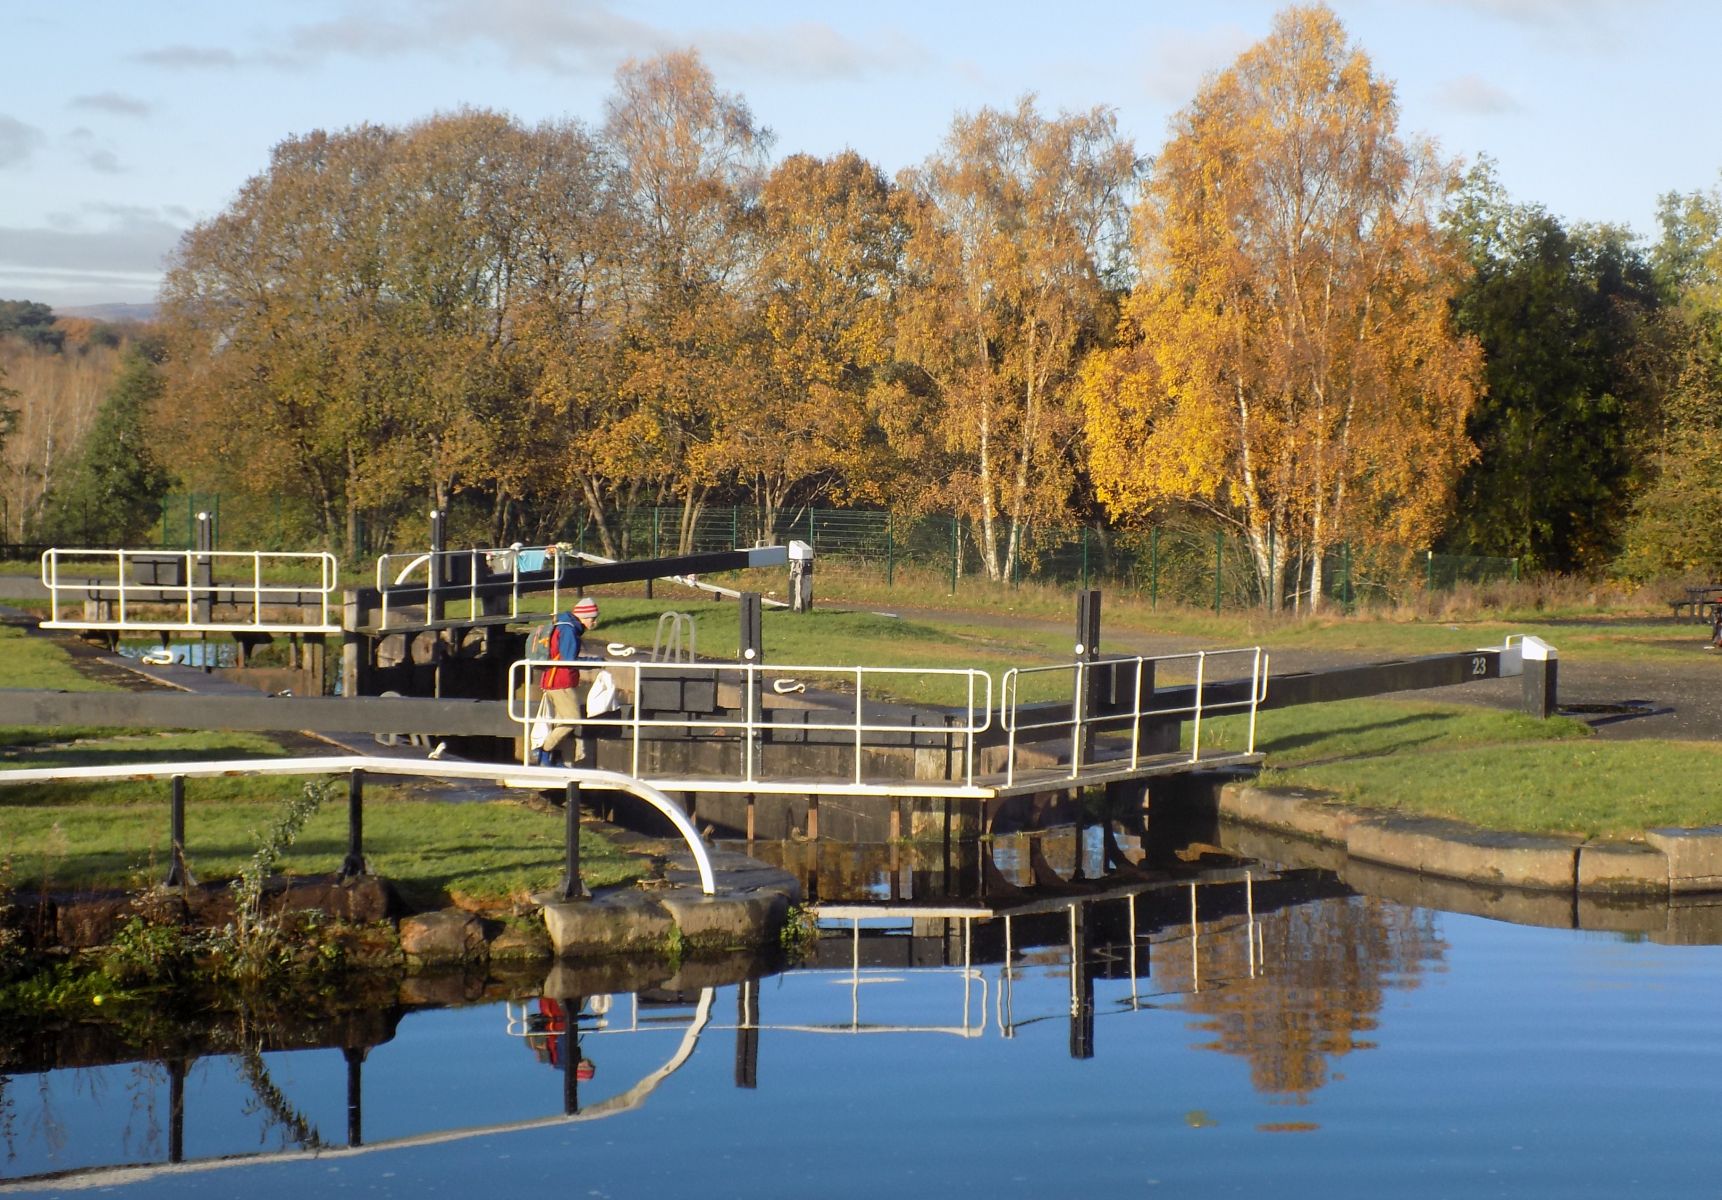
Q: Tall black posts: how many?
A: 4